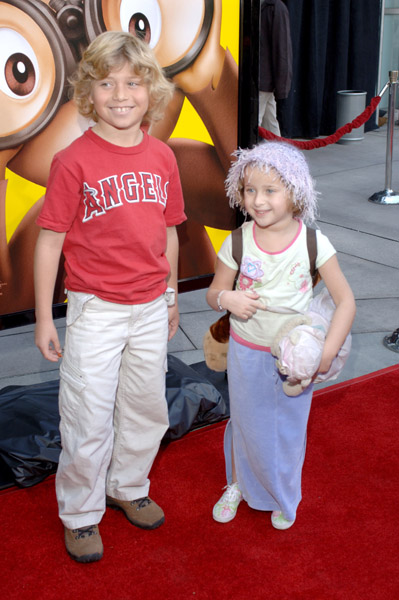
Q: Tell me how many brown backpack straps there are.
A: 2